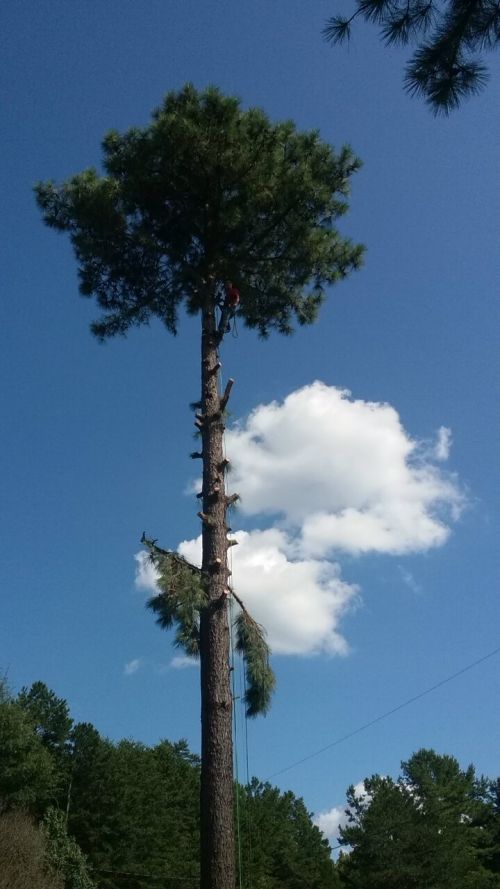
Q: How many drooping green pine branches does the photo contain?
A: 2